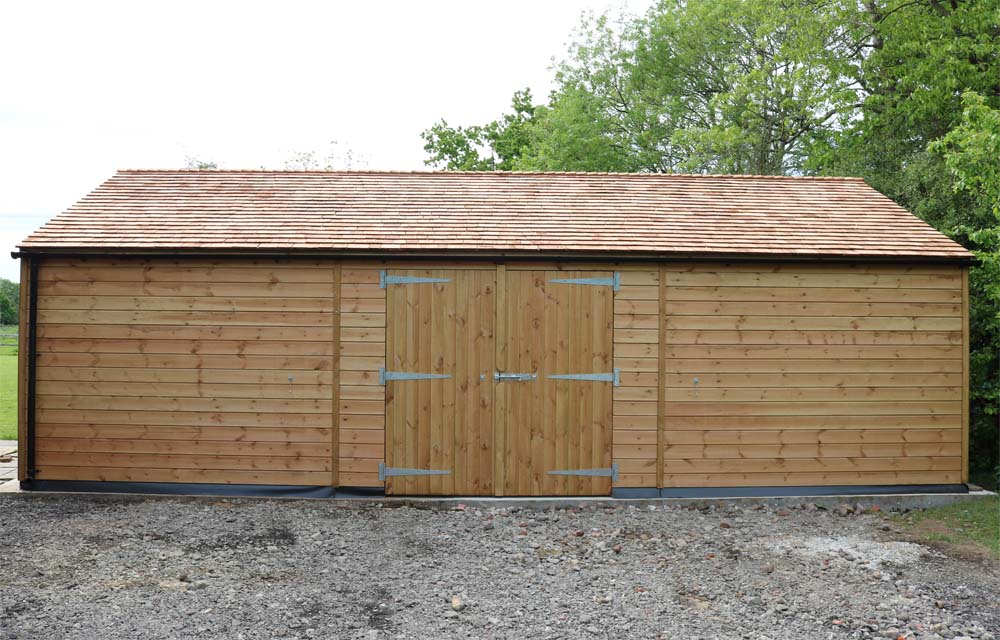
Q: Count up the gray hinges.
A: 6